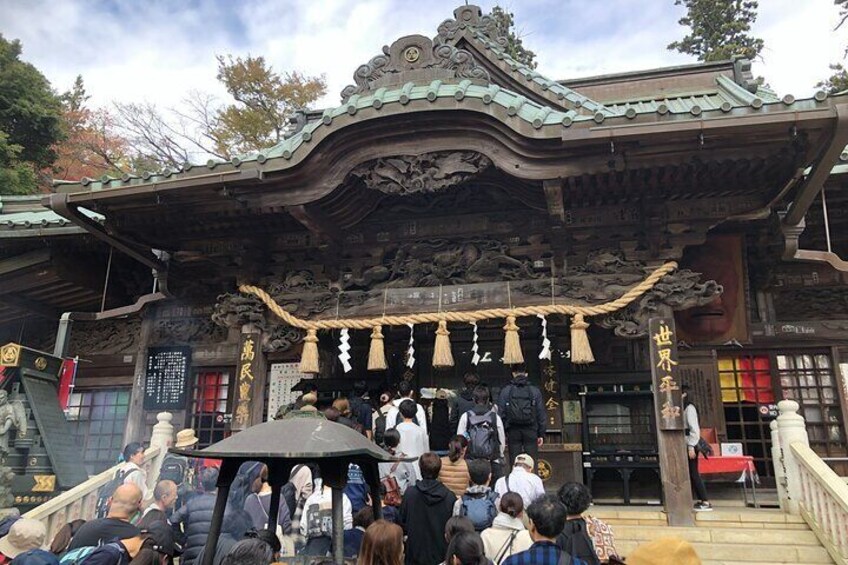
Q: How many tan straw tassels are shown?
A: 5